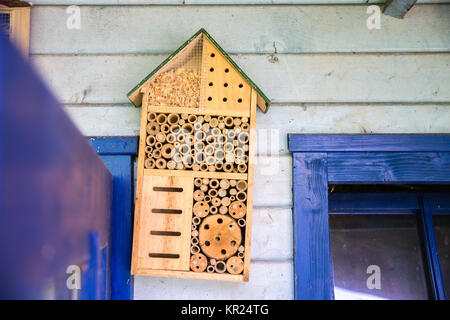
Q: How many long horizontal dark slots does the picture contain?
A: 4